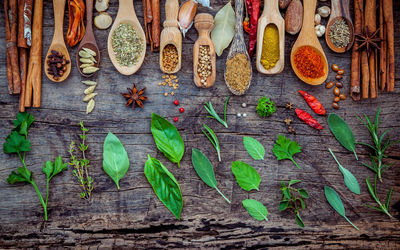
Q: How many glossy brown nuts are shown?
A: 9